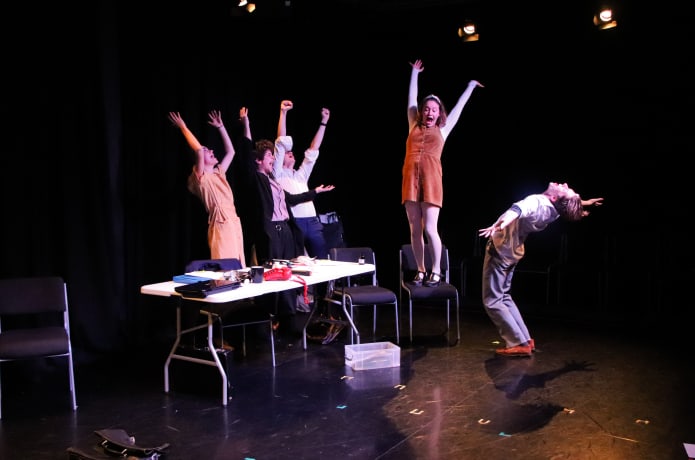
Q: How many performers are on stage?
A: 5